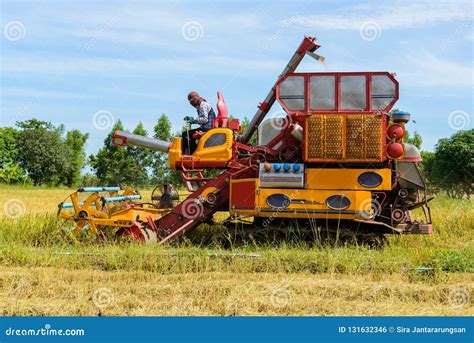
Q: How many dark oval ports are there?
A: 3